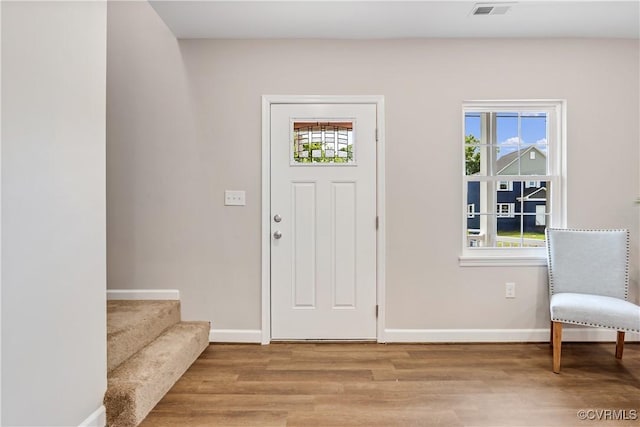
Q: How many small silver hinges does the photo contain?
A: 3